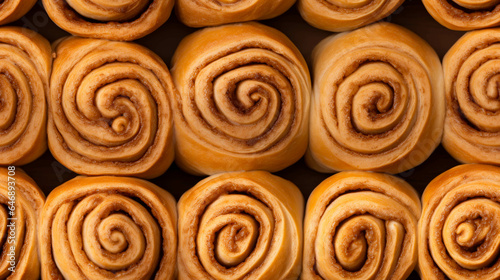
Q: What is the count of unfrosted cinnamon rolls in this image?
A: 15